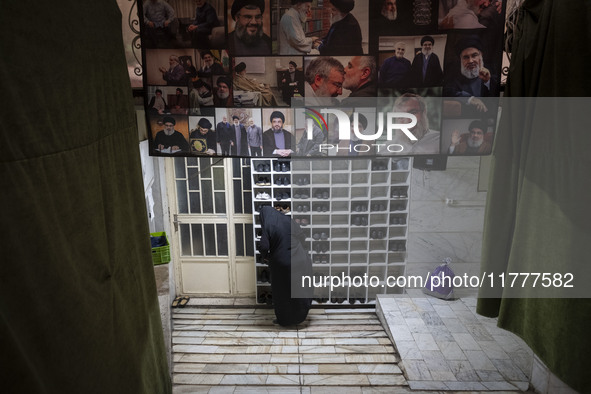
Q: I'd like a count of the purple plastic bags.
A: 1